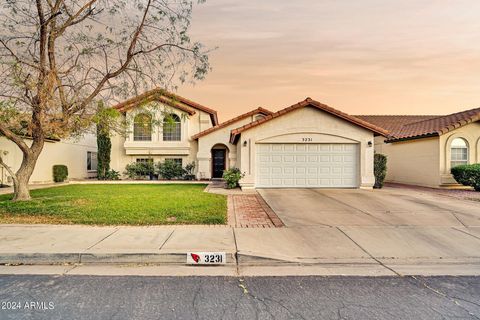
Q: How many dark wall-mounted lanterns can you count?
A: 2